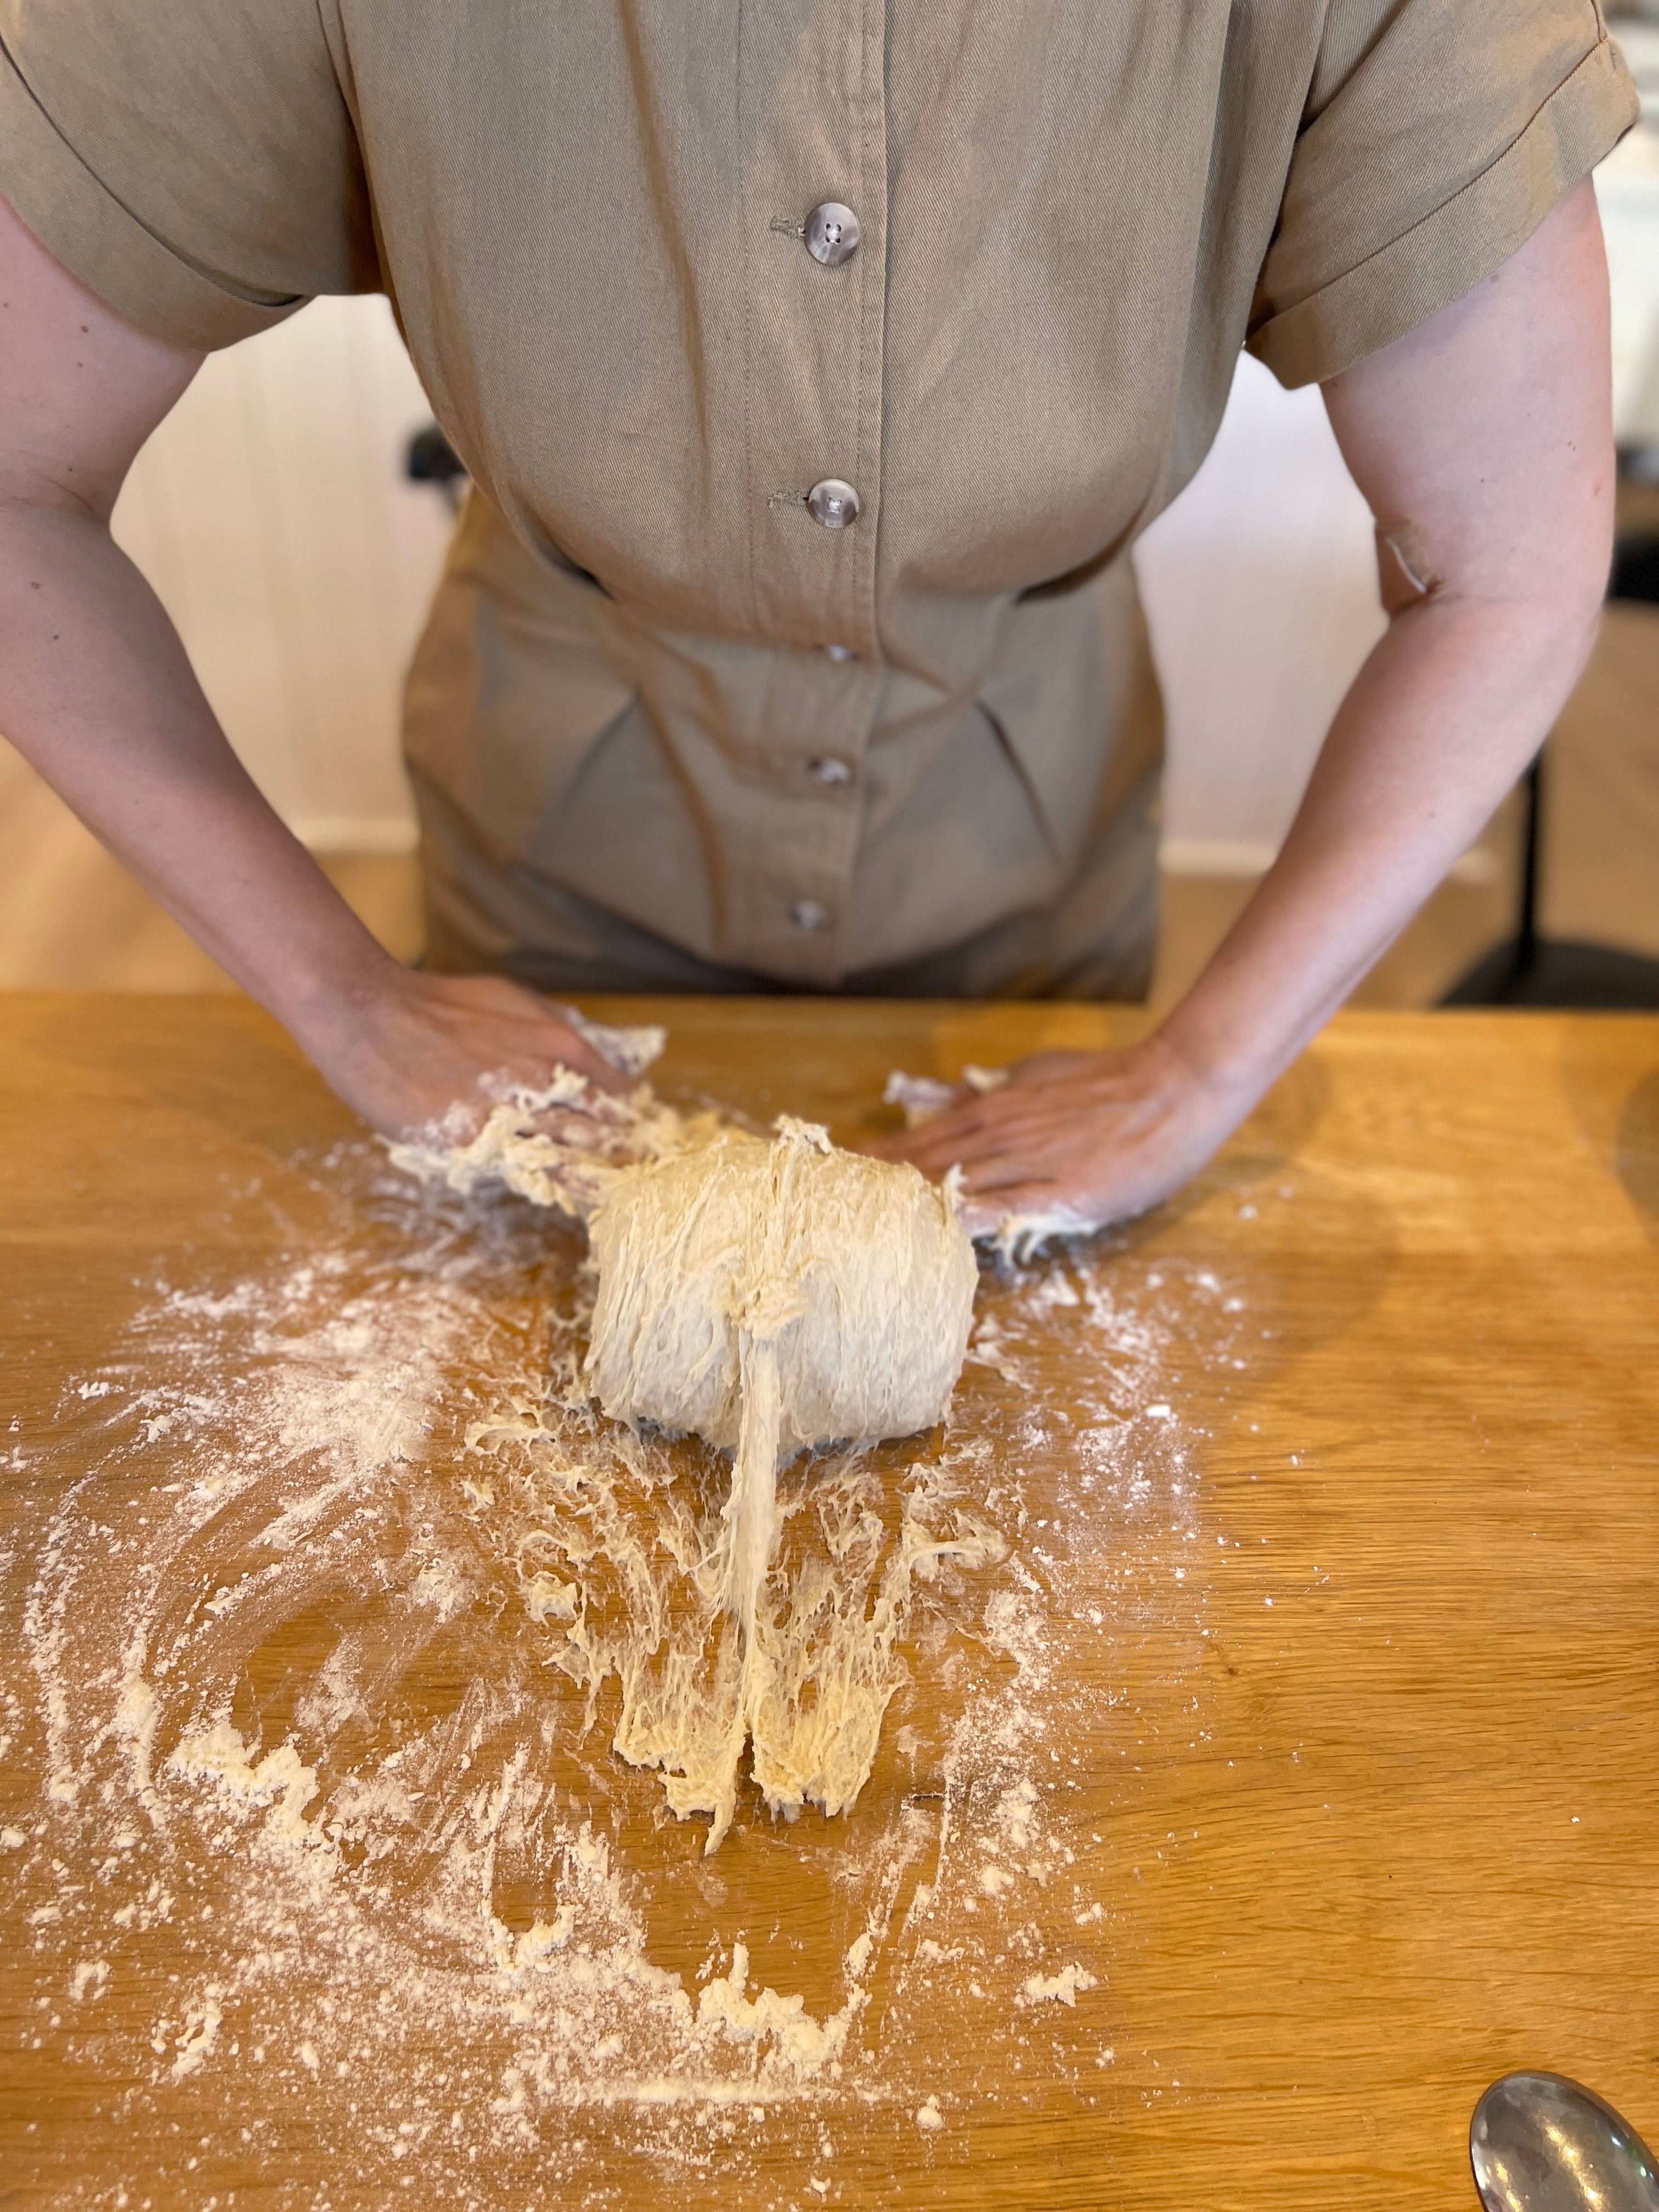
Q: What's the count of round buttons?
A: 5